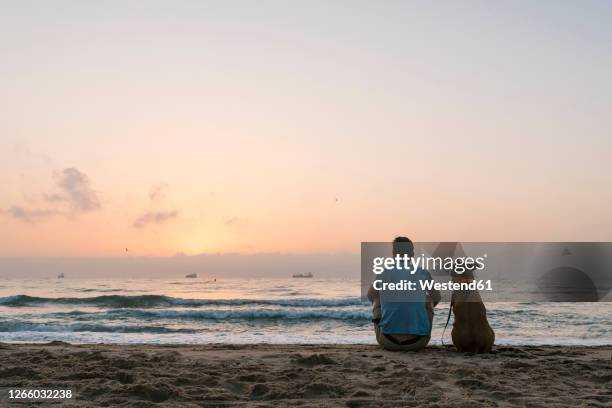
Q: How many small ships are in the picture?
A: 3